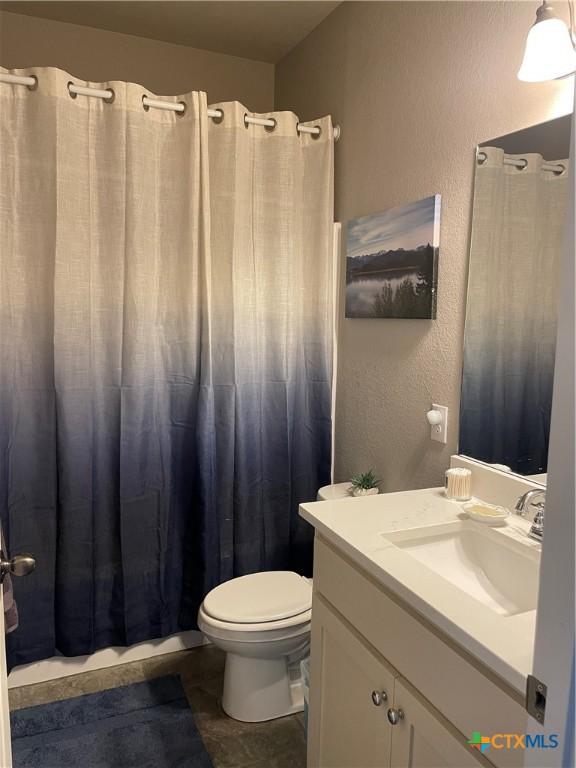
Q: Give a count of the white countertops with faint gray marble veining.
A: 1